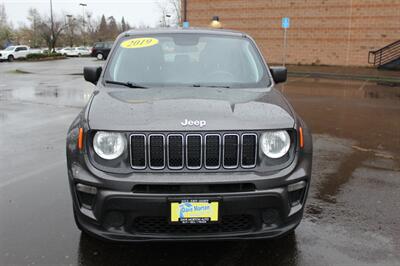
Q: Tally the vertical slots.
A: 7